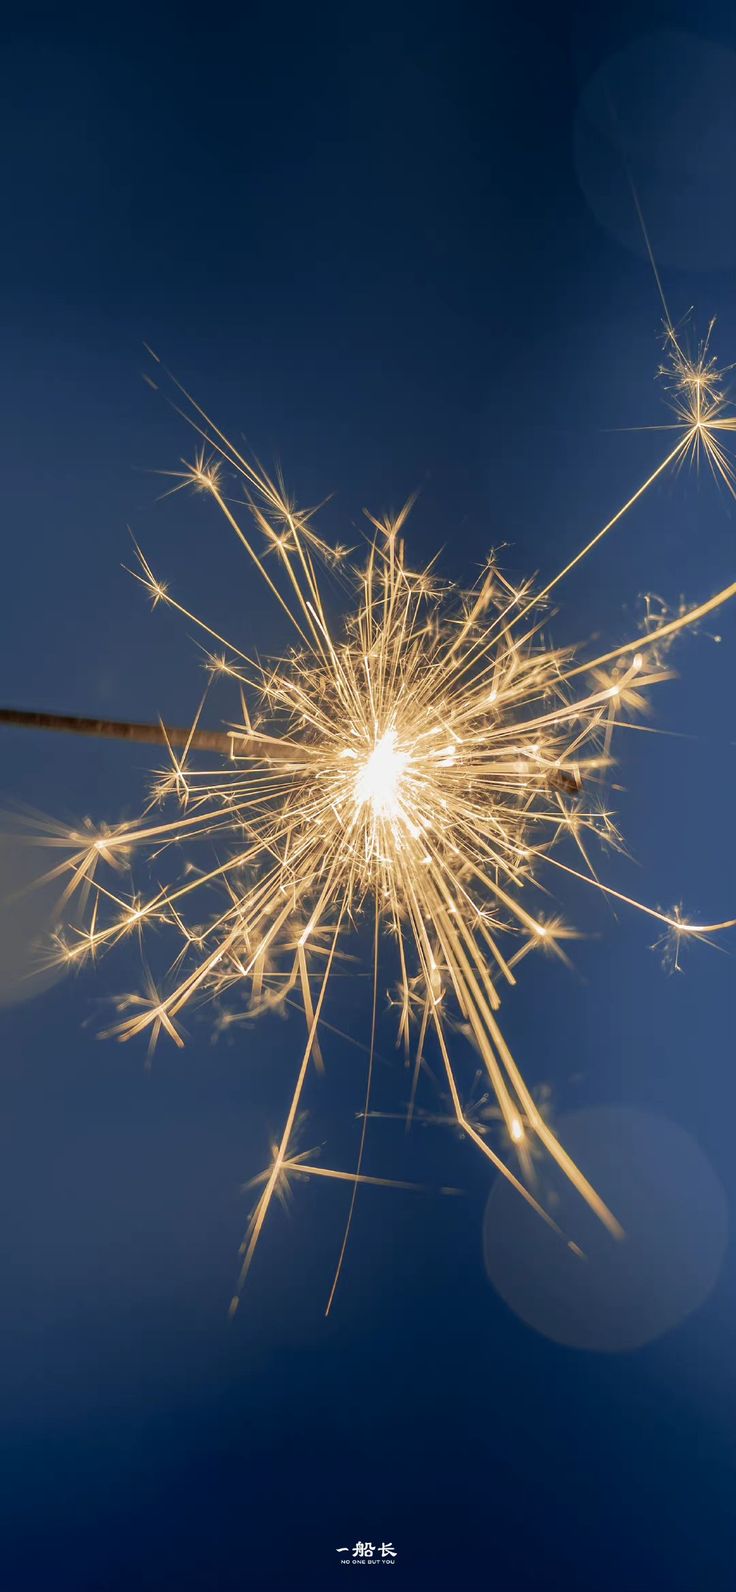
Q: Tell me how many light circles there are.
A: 3